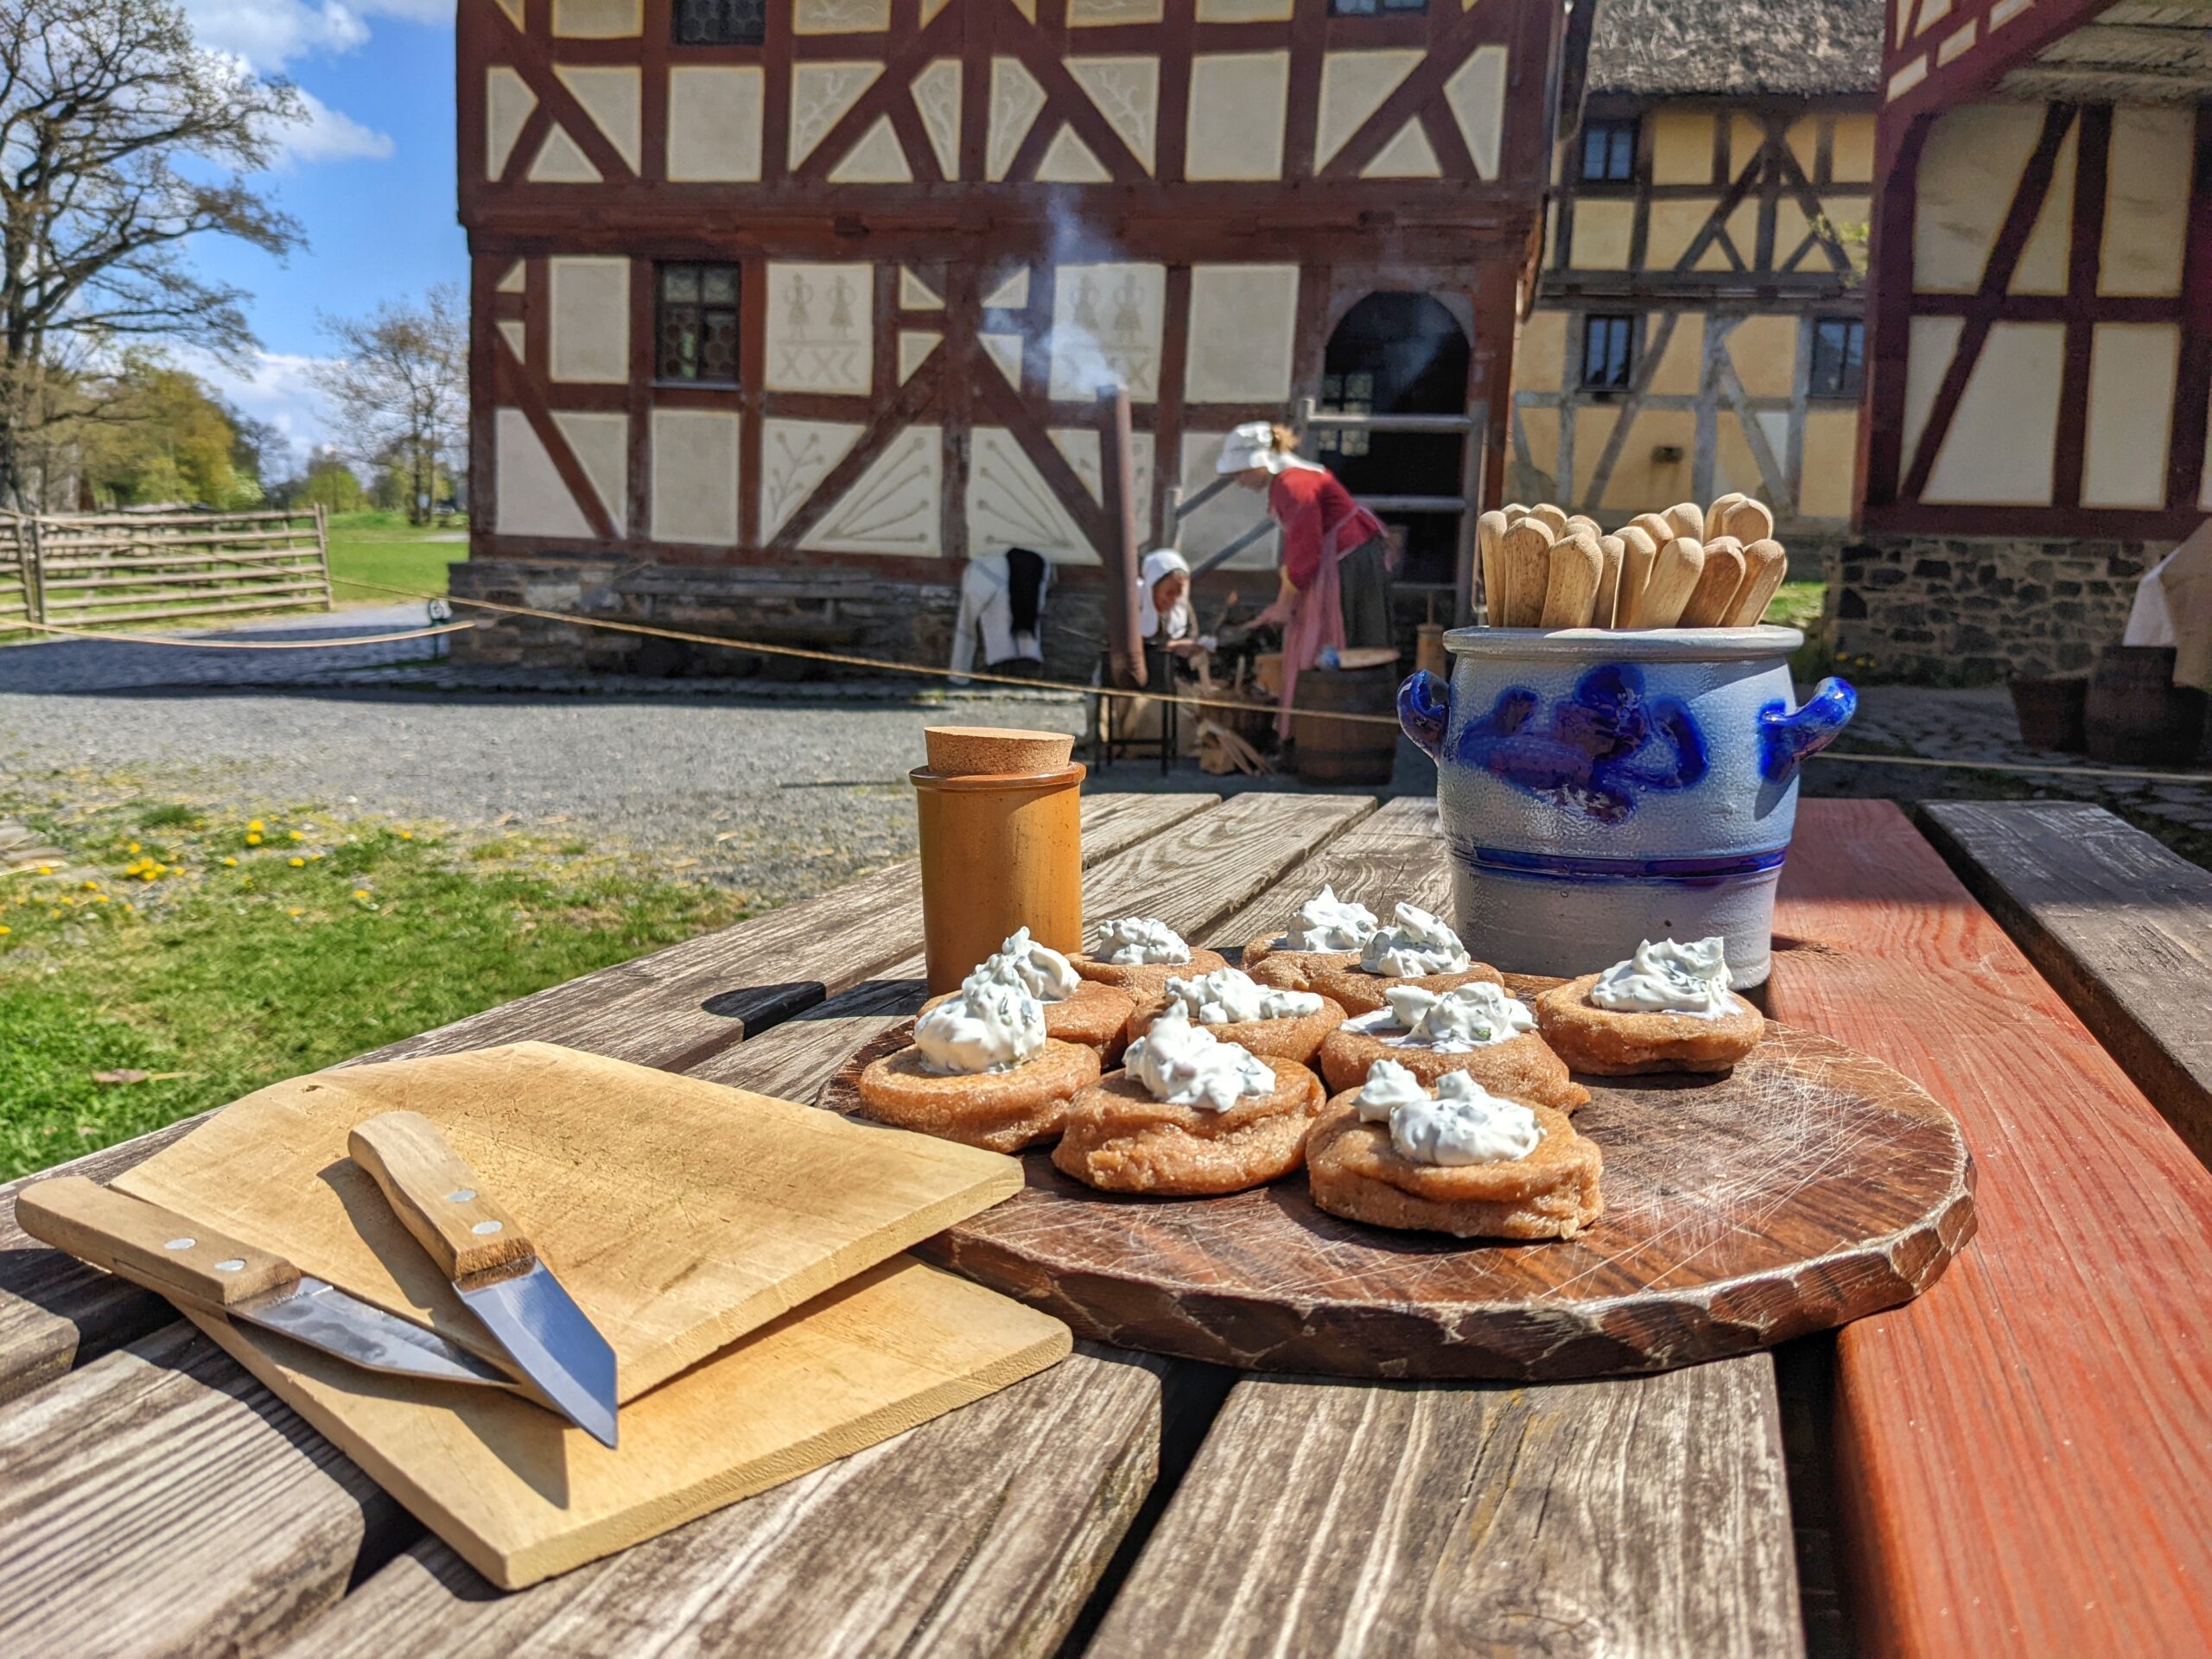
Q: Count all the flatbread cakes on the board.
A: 10